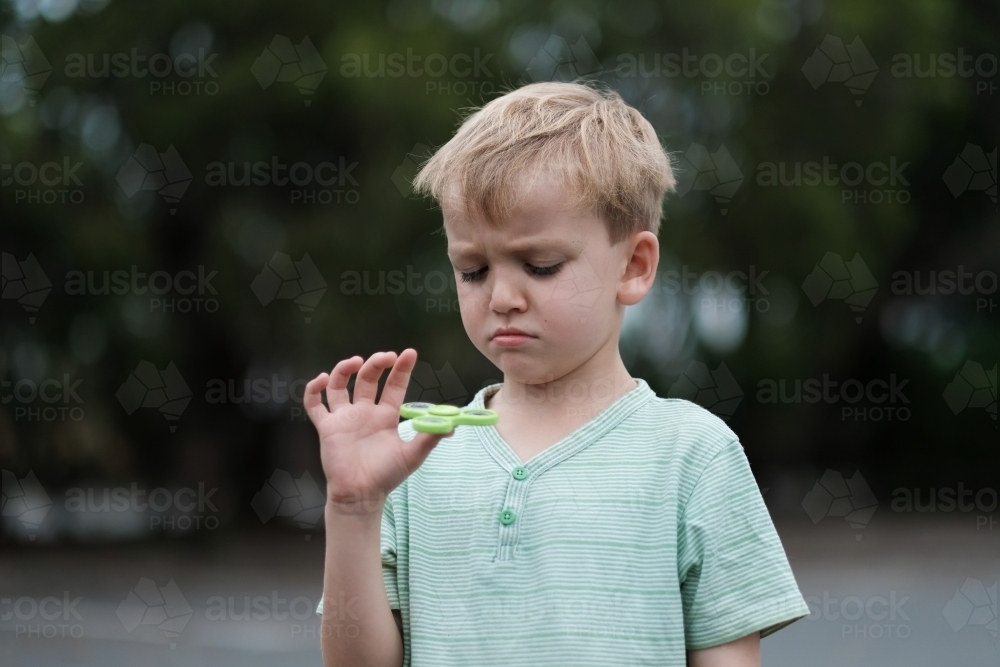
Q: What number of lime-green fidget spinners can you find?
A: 1